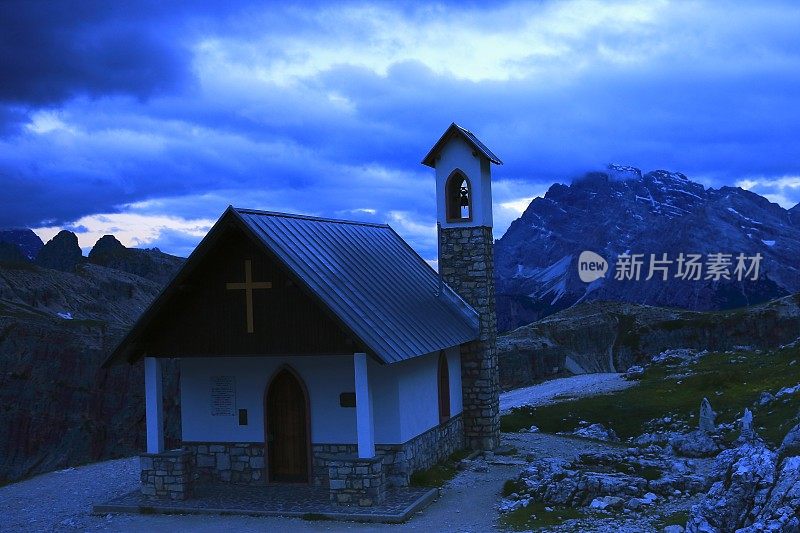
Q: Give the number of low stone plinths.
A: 2